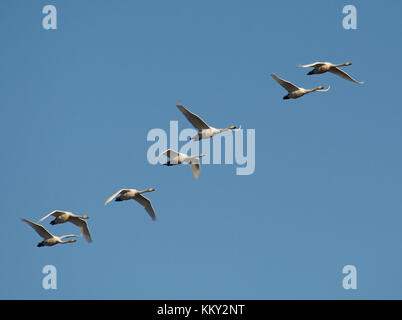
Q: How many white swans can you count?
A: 7